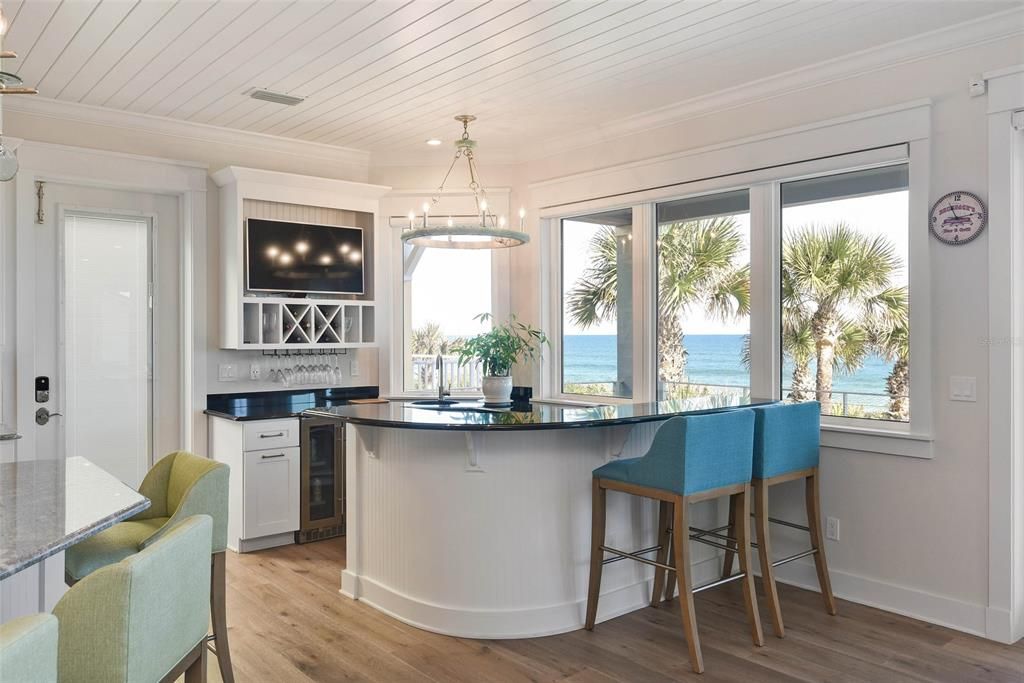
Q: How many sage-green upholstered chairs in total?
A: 3